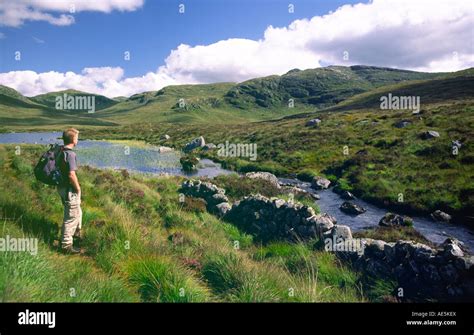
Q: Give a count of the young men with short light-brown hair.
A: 1